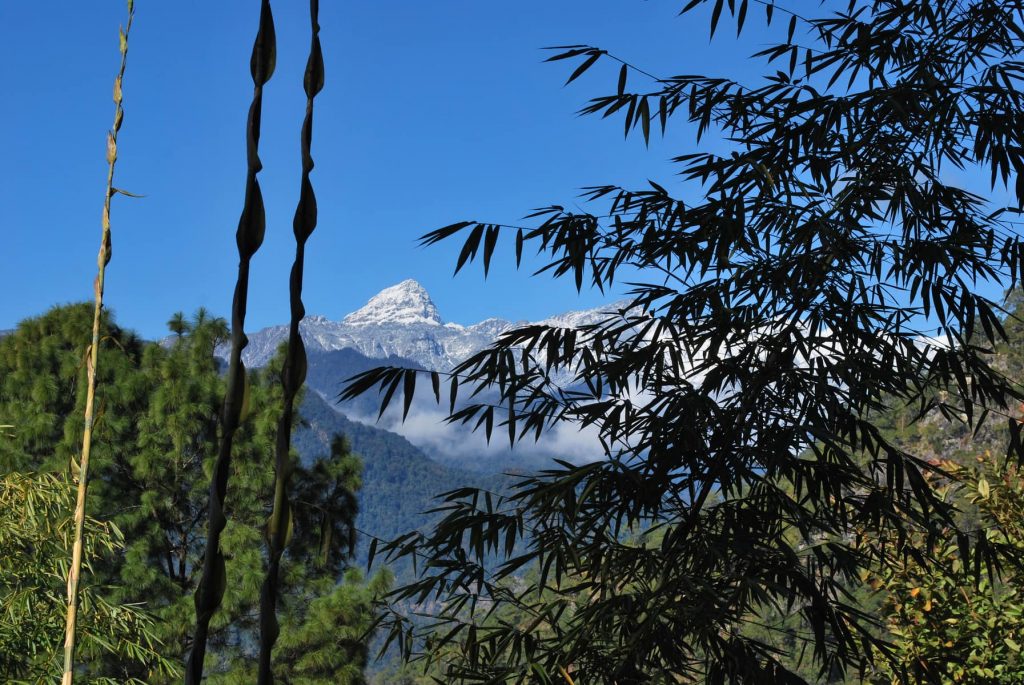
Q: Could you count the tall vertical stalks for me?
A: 3